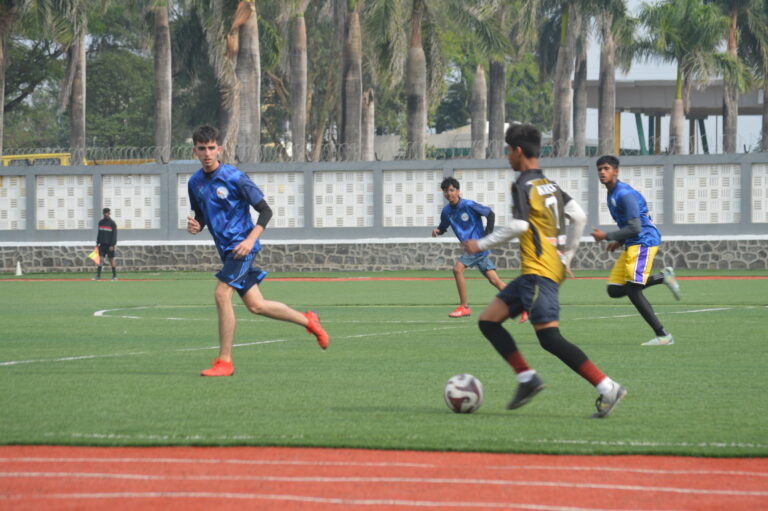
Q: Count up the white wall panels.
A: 12